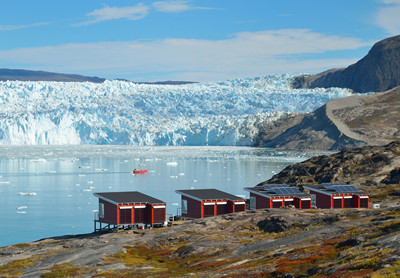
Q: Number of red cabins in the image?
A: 4